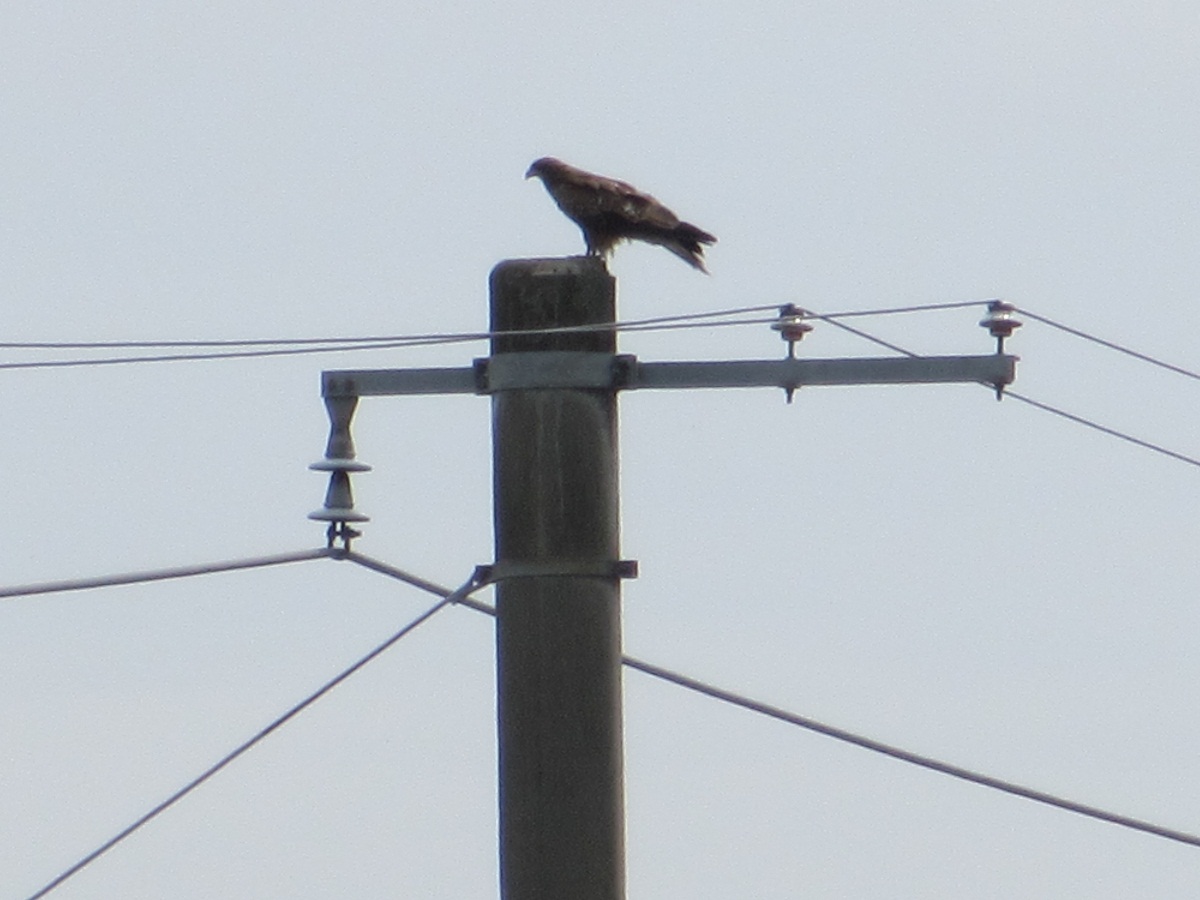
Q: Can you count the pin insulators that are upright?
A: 2